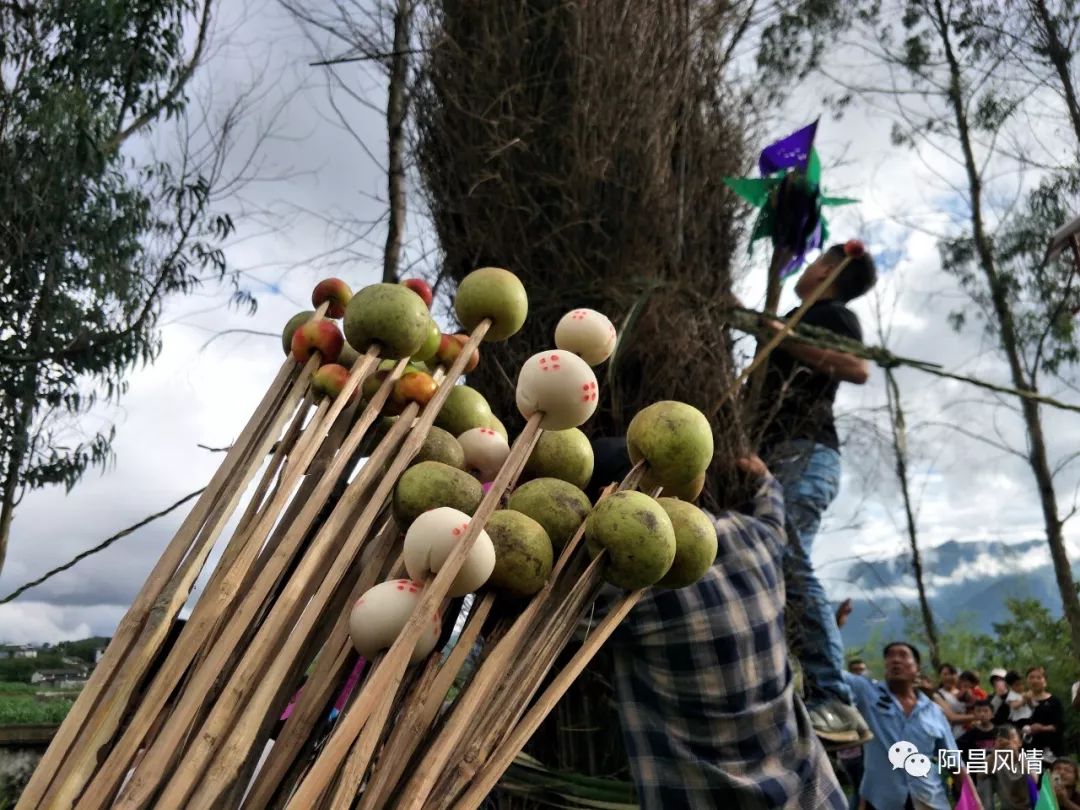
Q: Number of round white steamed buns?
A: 5